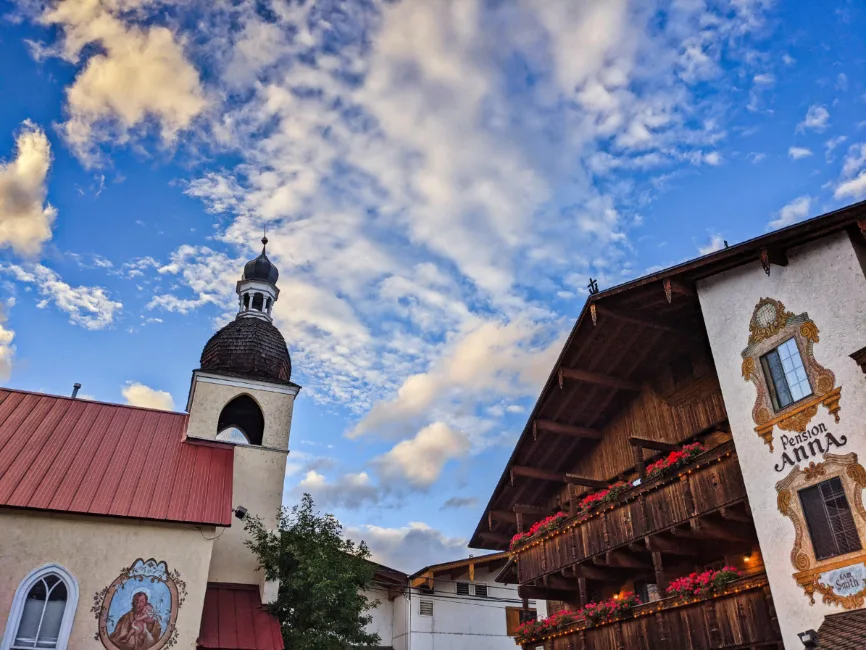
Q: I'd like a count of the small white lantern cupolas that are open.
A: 1